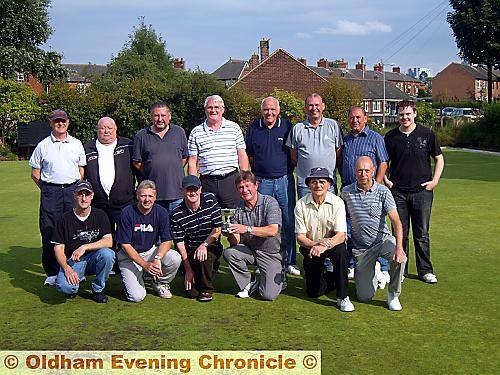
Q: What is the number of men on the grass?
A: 14